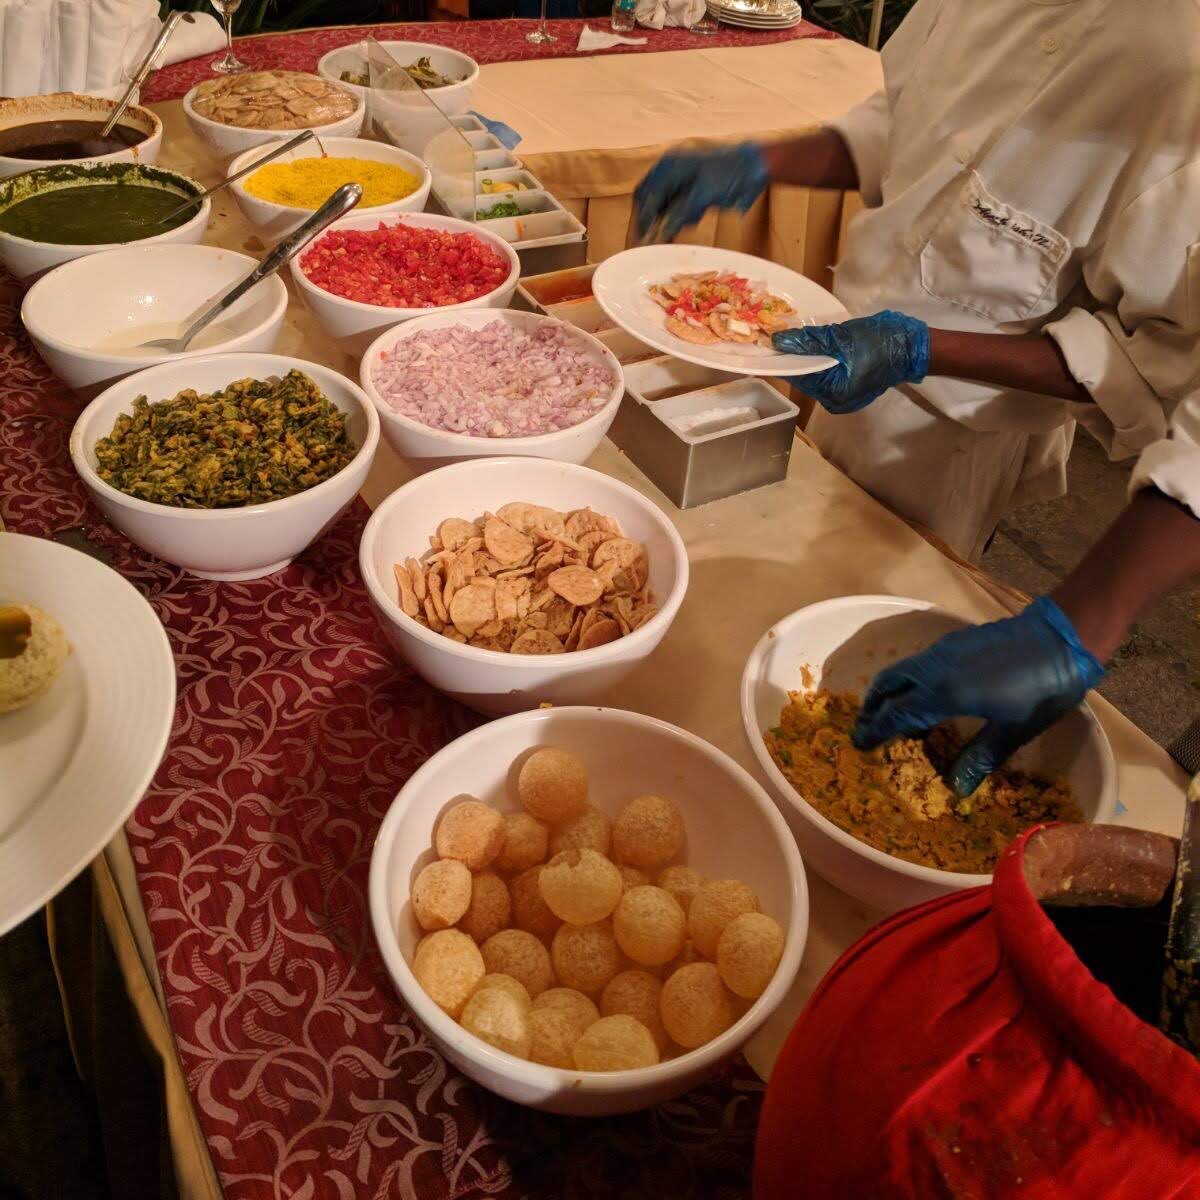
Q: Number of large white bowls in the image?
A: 12